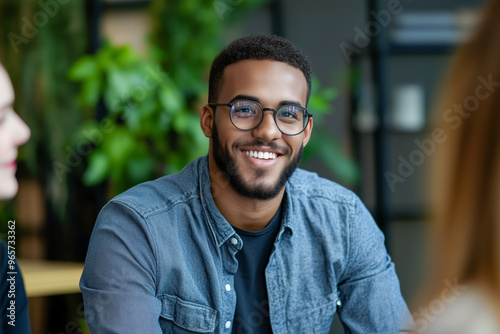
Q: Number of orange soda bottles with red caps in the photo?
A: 0